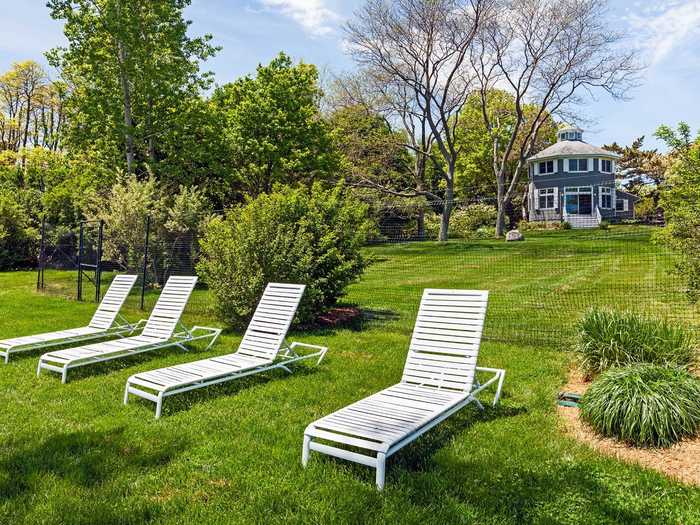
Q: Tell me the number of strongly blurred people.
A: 0